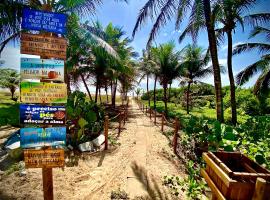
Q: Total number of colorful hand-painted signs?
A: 7